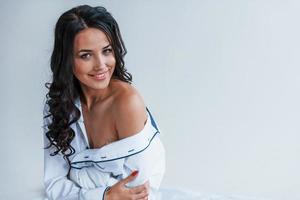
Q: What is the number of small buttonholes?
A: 3